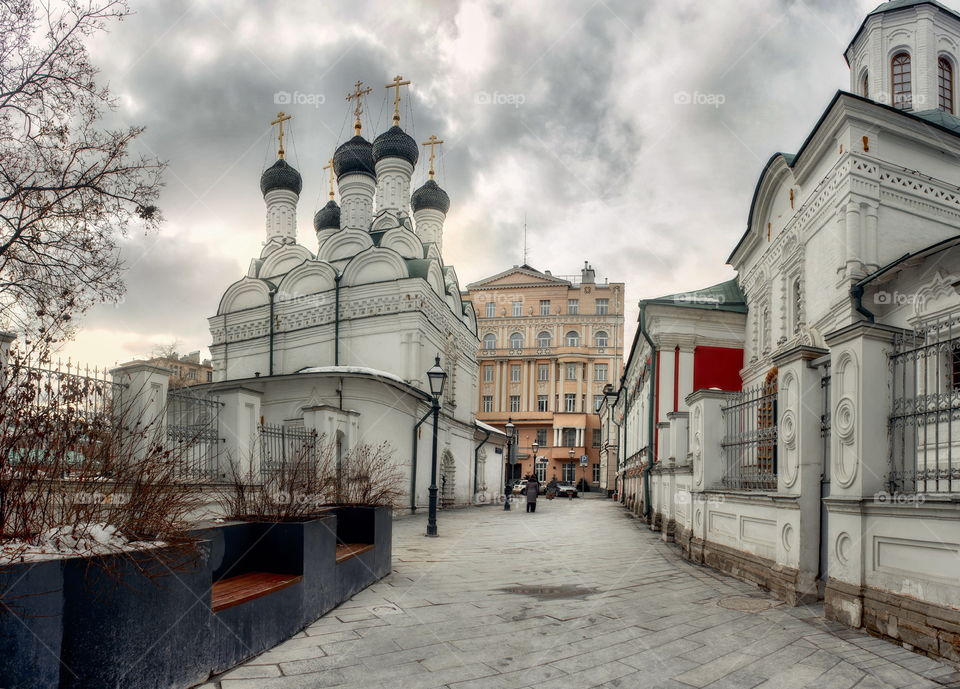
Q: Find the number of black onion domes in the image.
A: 5